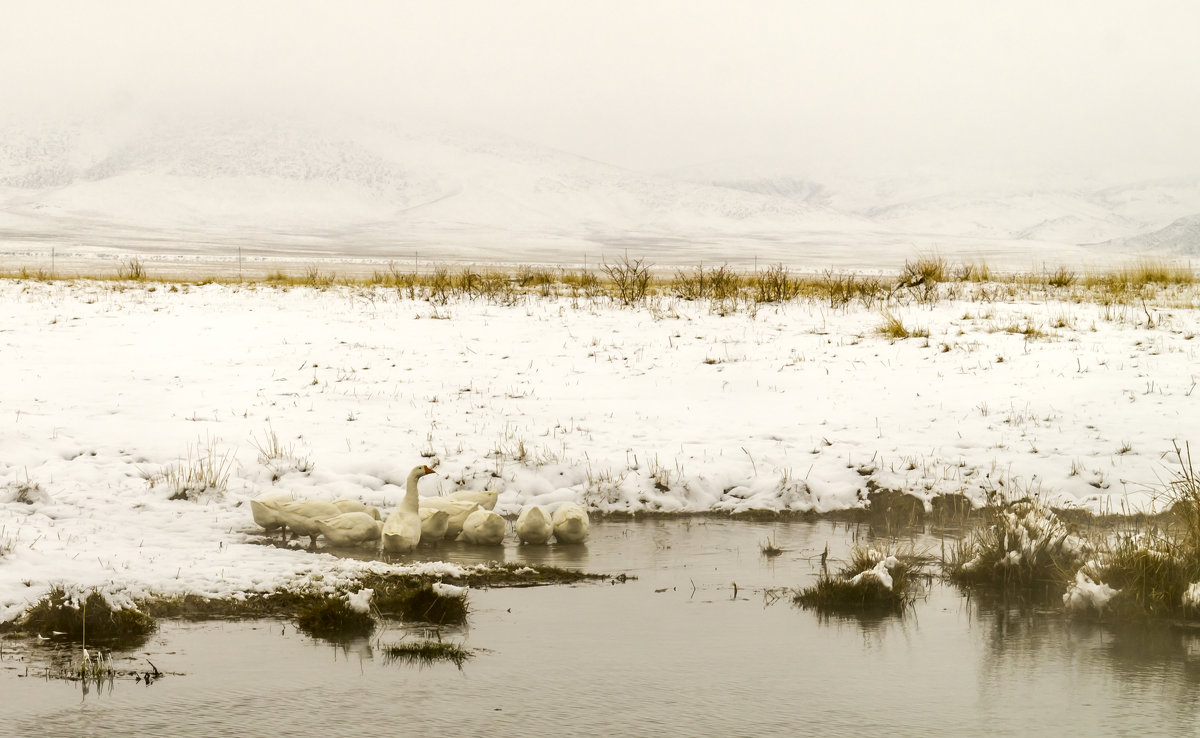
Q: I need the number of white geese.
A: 11